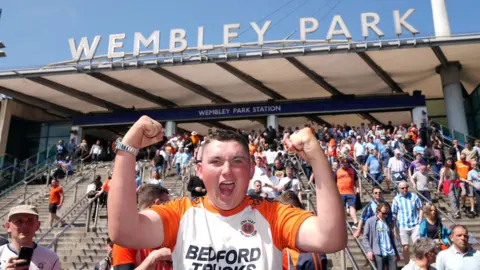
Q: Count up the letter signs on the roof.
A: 11